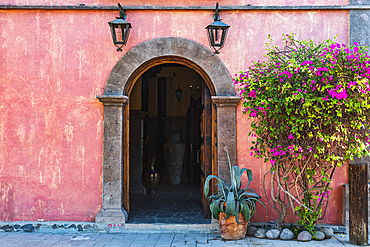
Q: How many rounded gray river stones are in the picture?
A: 7